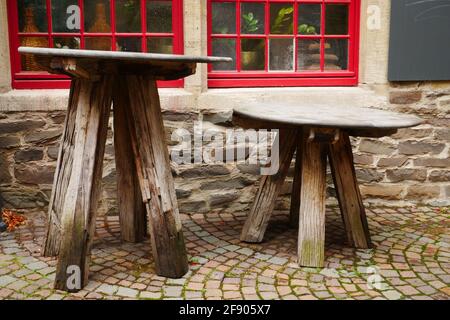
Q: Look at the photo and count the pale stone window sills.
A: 2